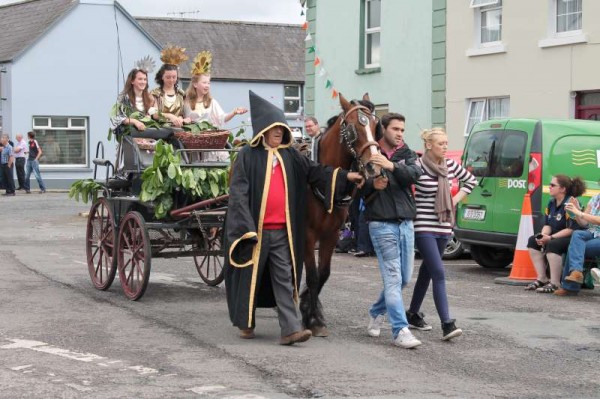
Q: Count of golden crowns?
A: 2